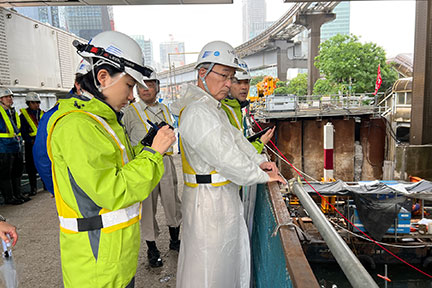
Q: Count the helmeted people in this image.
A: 7